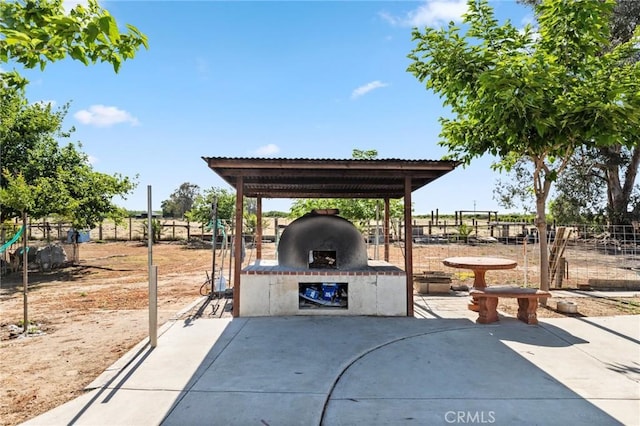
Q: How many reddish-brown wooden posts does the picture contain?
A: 4